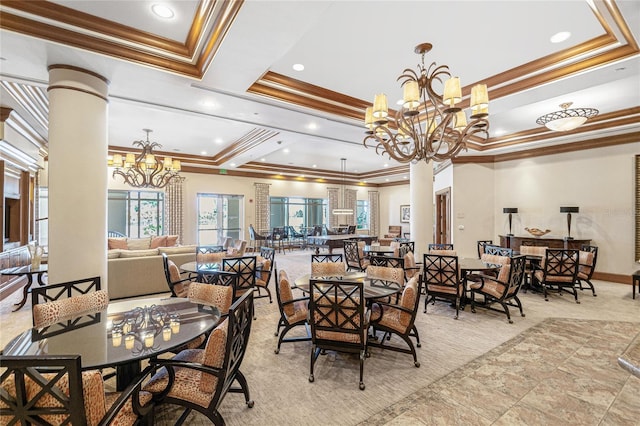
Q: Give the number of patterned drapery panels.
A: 5